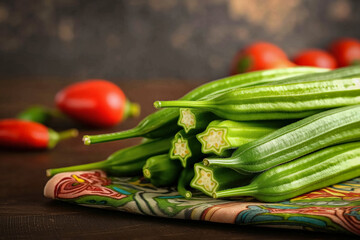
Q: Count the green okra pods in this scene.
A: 12